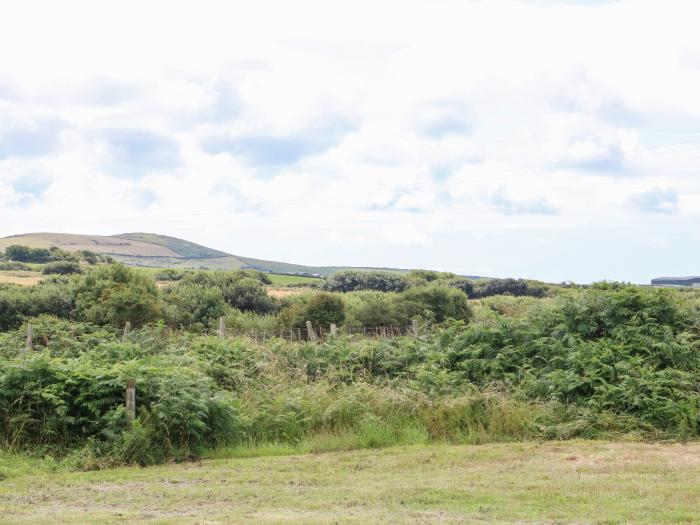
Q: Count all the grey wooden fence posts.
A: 7